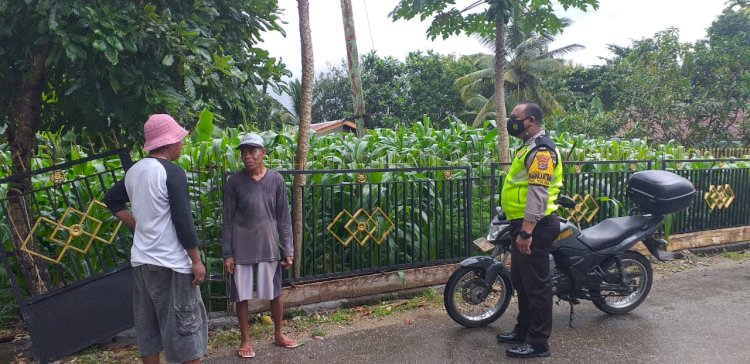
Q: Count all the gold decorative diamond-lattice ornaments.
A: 4